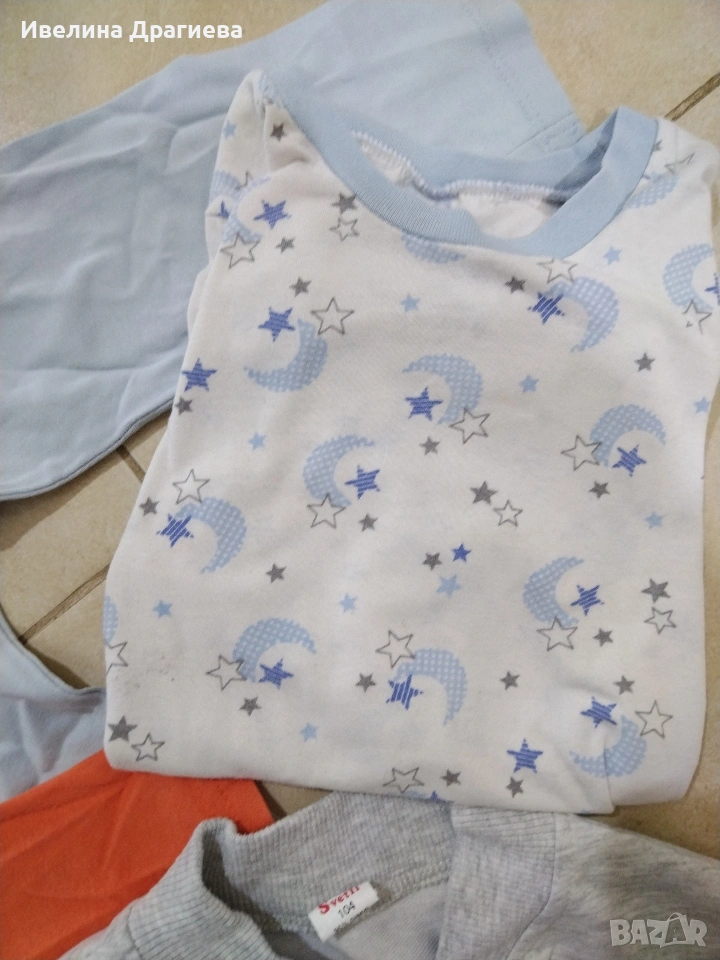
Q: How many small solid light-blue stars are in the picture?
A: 11